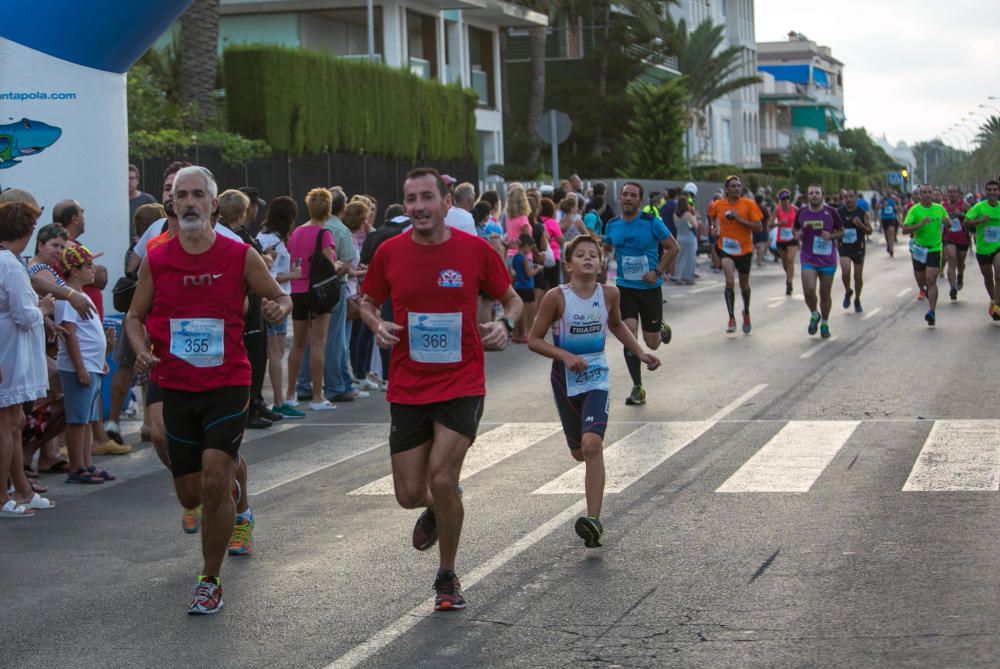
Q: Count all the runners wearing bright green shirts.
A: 2